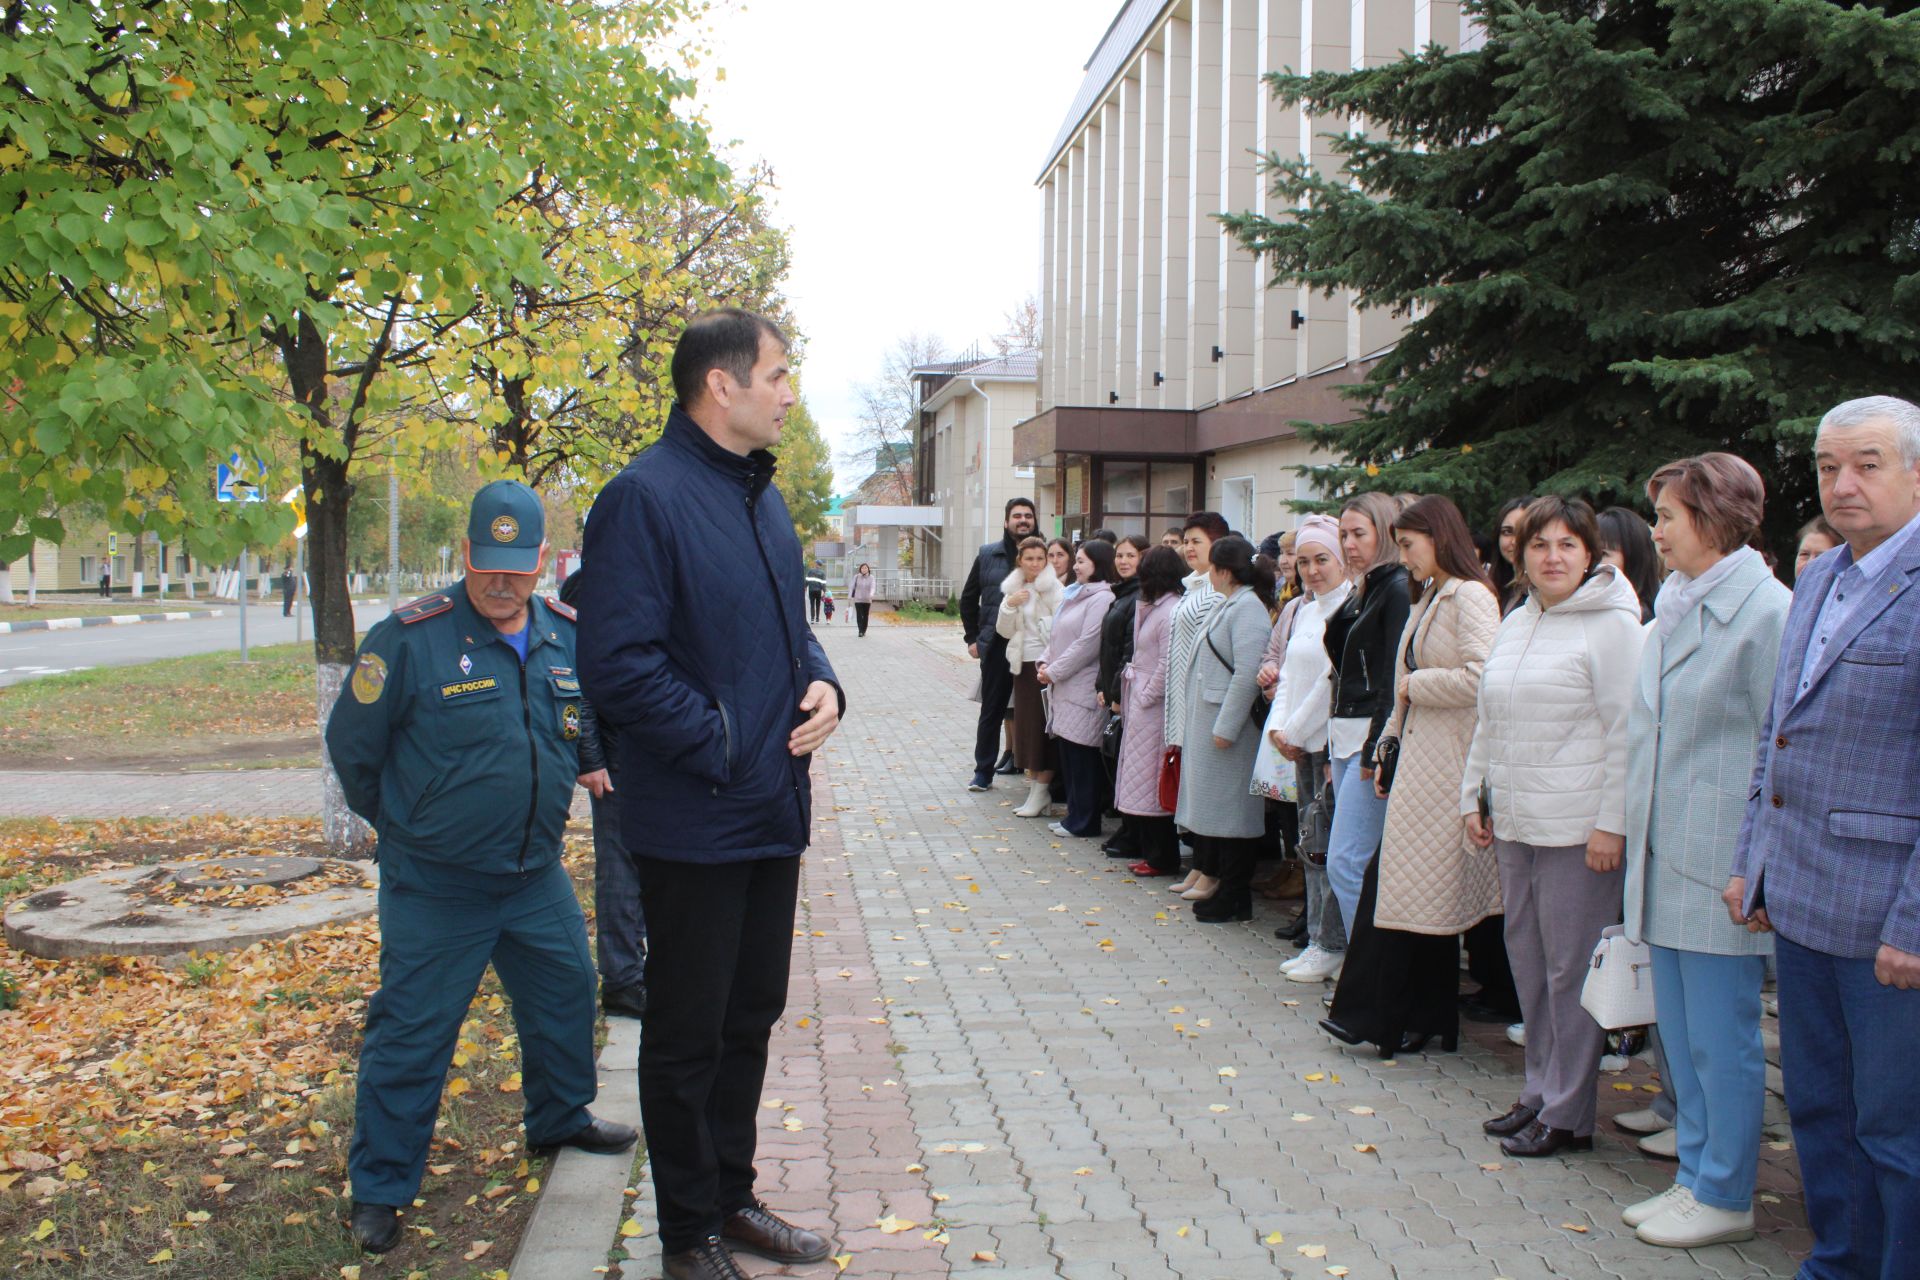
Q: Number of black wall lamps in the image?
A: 4